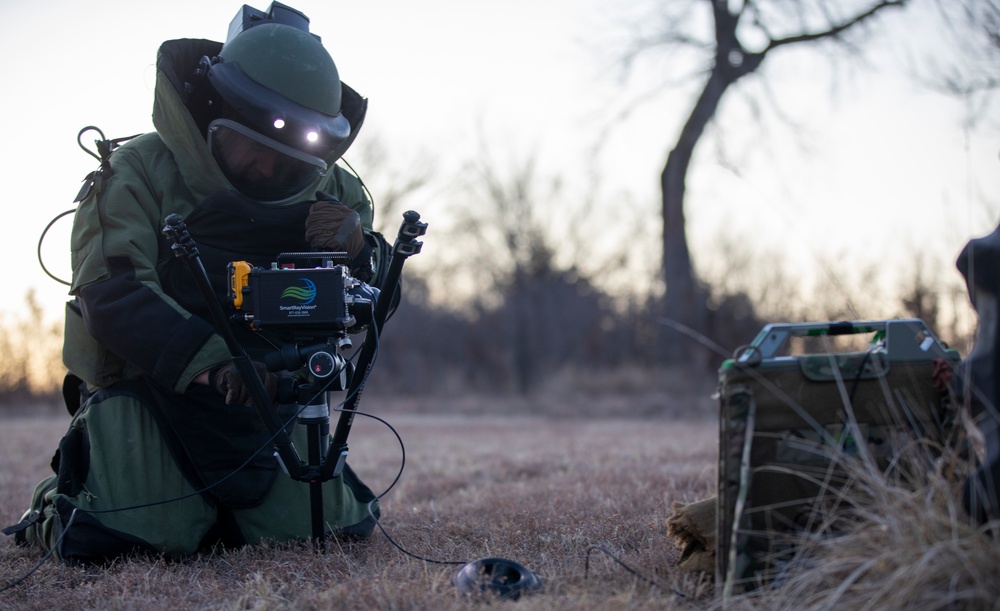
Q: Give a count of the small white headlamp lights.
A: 2